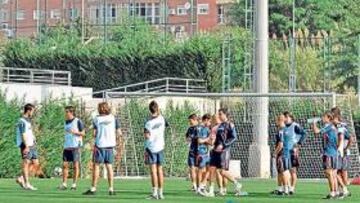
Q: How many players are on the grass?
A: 12